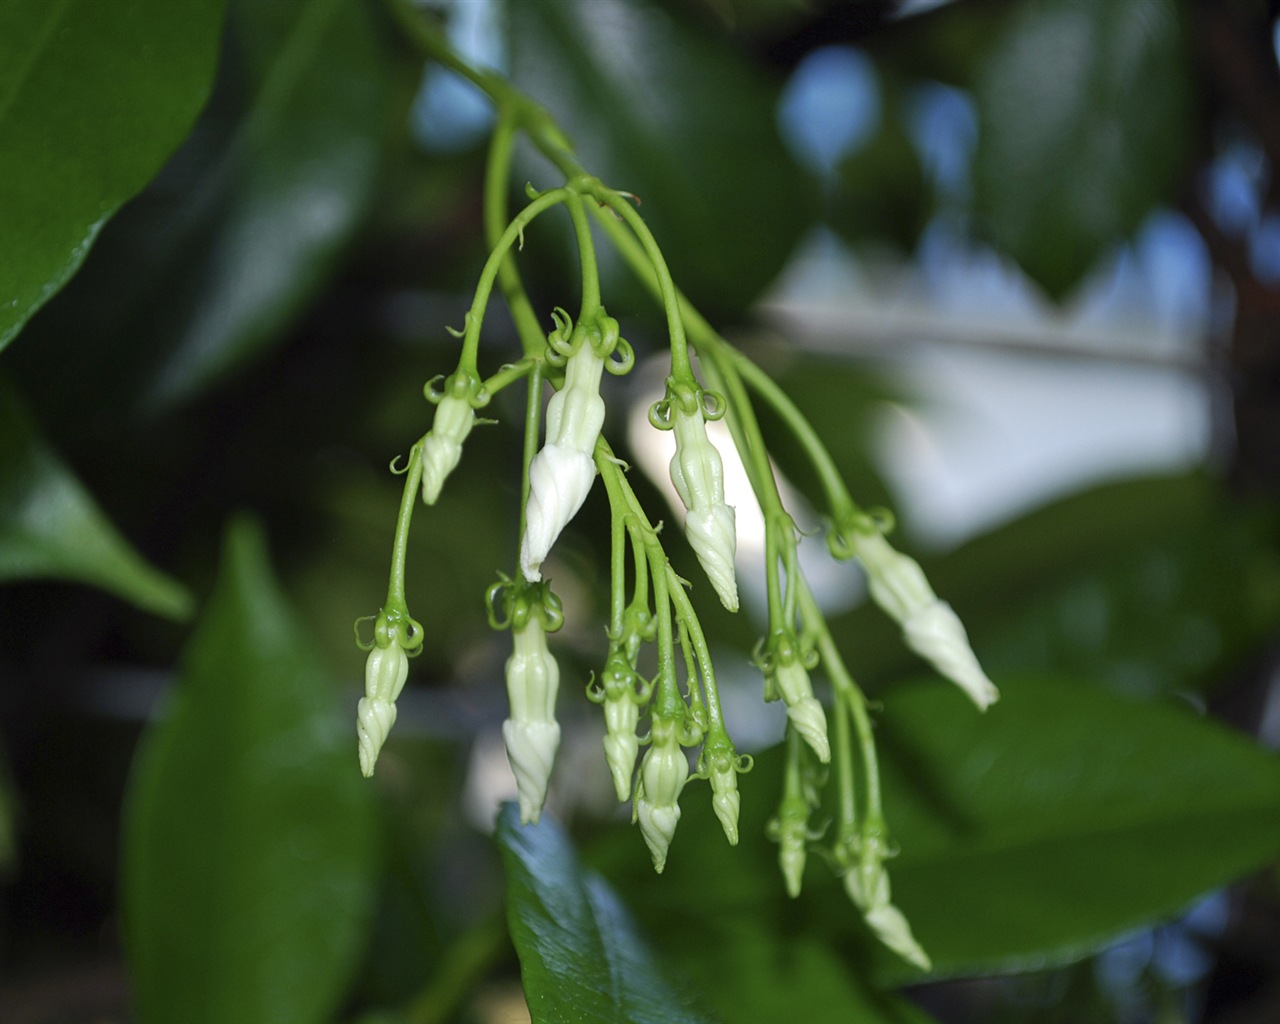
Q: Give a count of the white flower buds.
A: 12